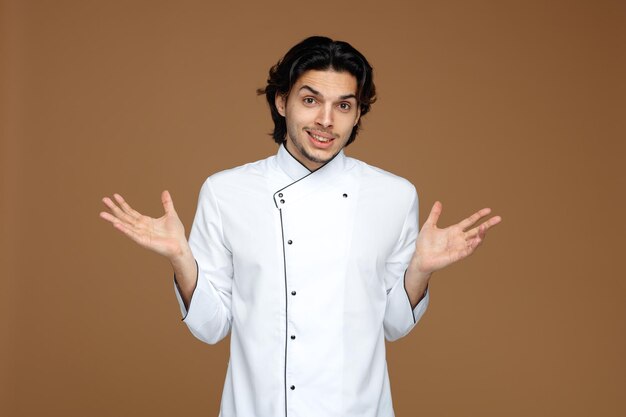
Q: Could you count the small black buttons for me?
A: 7